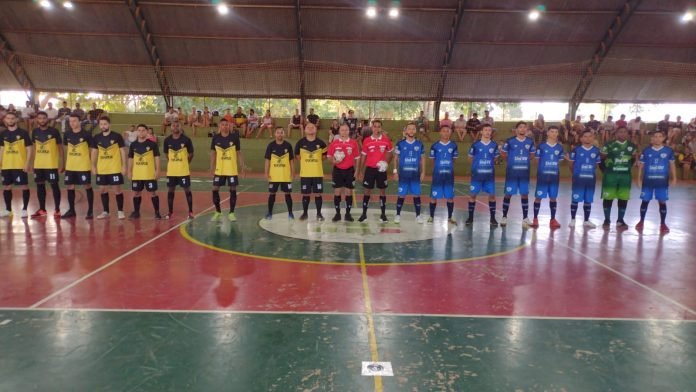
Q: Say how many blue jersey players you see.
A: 7